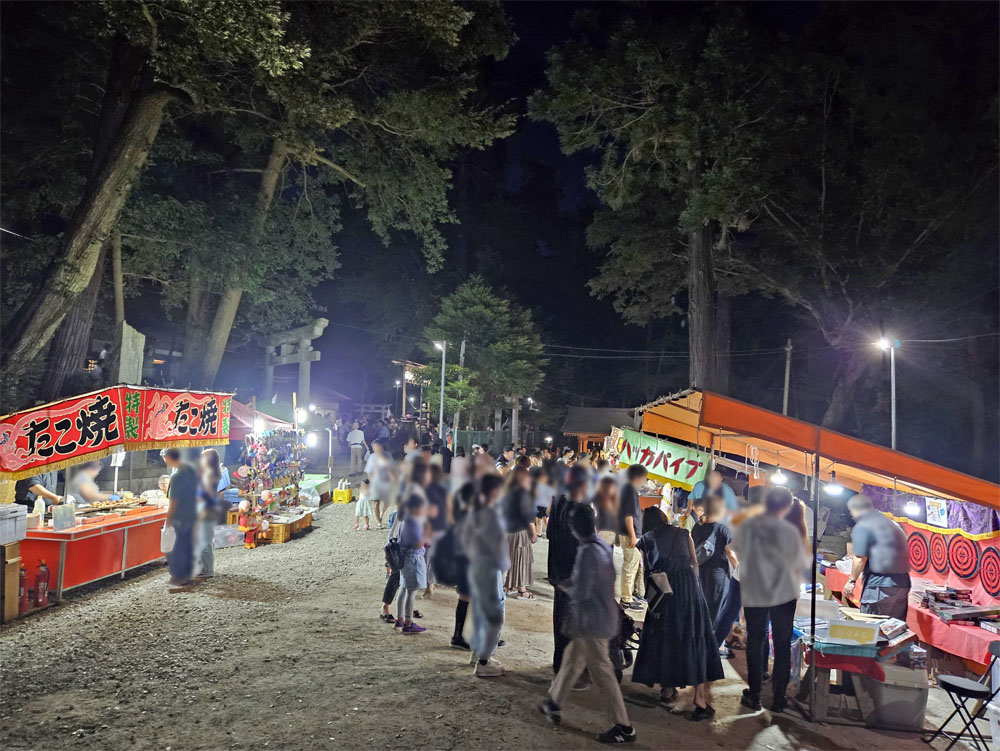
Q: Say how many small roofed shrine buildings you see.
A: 1